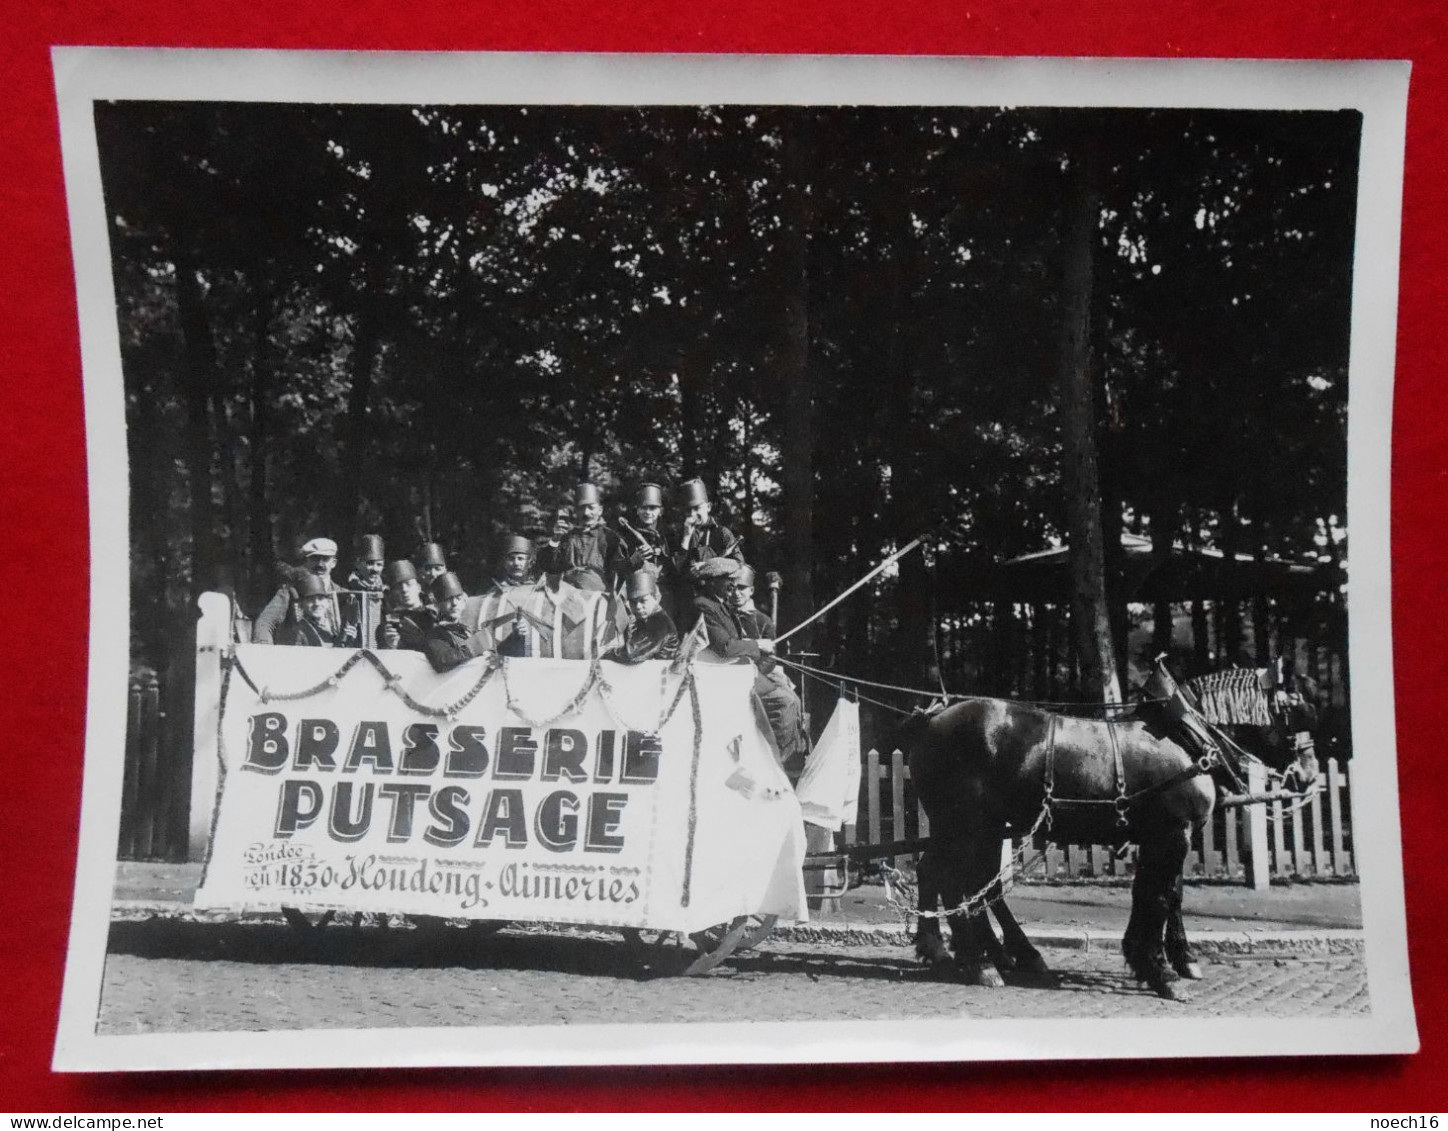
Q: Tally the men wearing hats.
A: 13